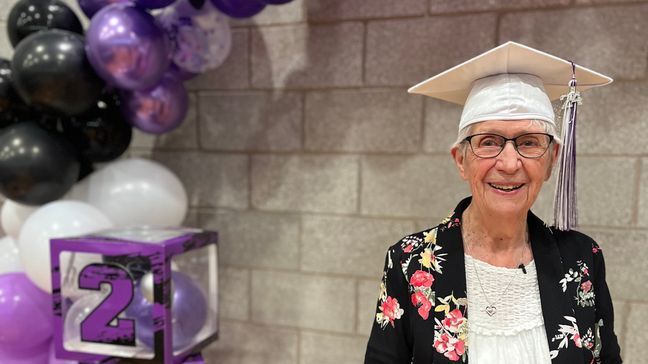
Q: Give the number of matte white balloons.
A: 4